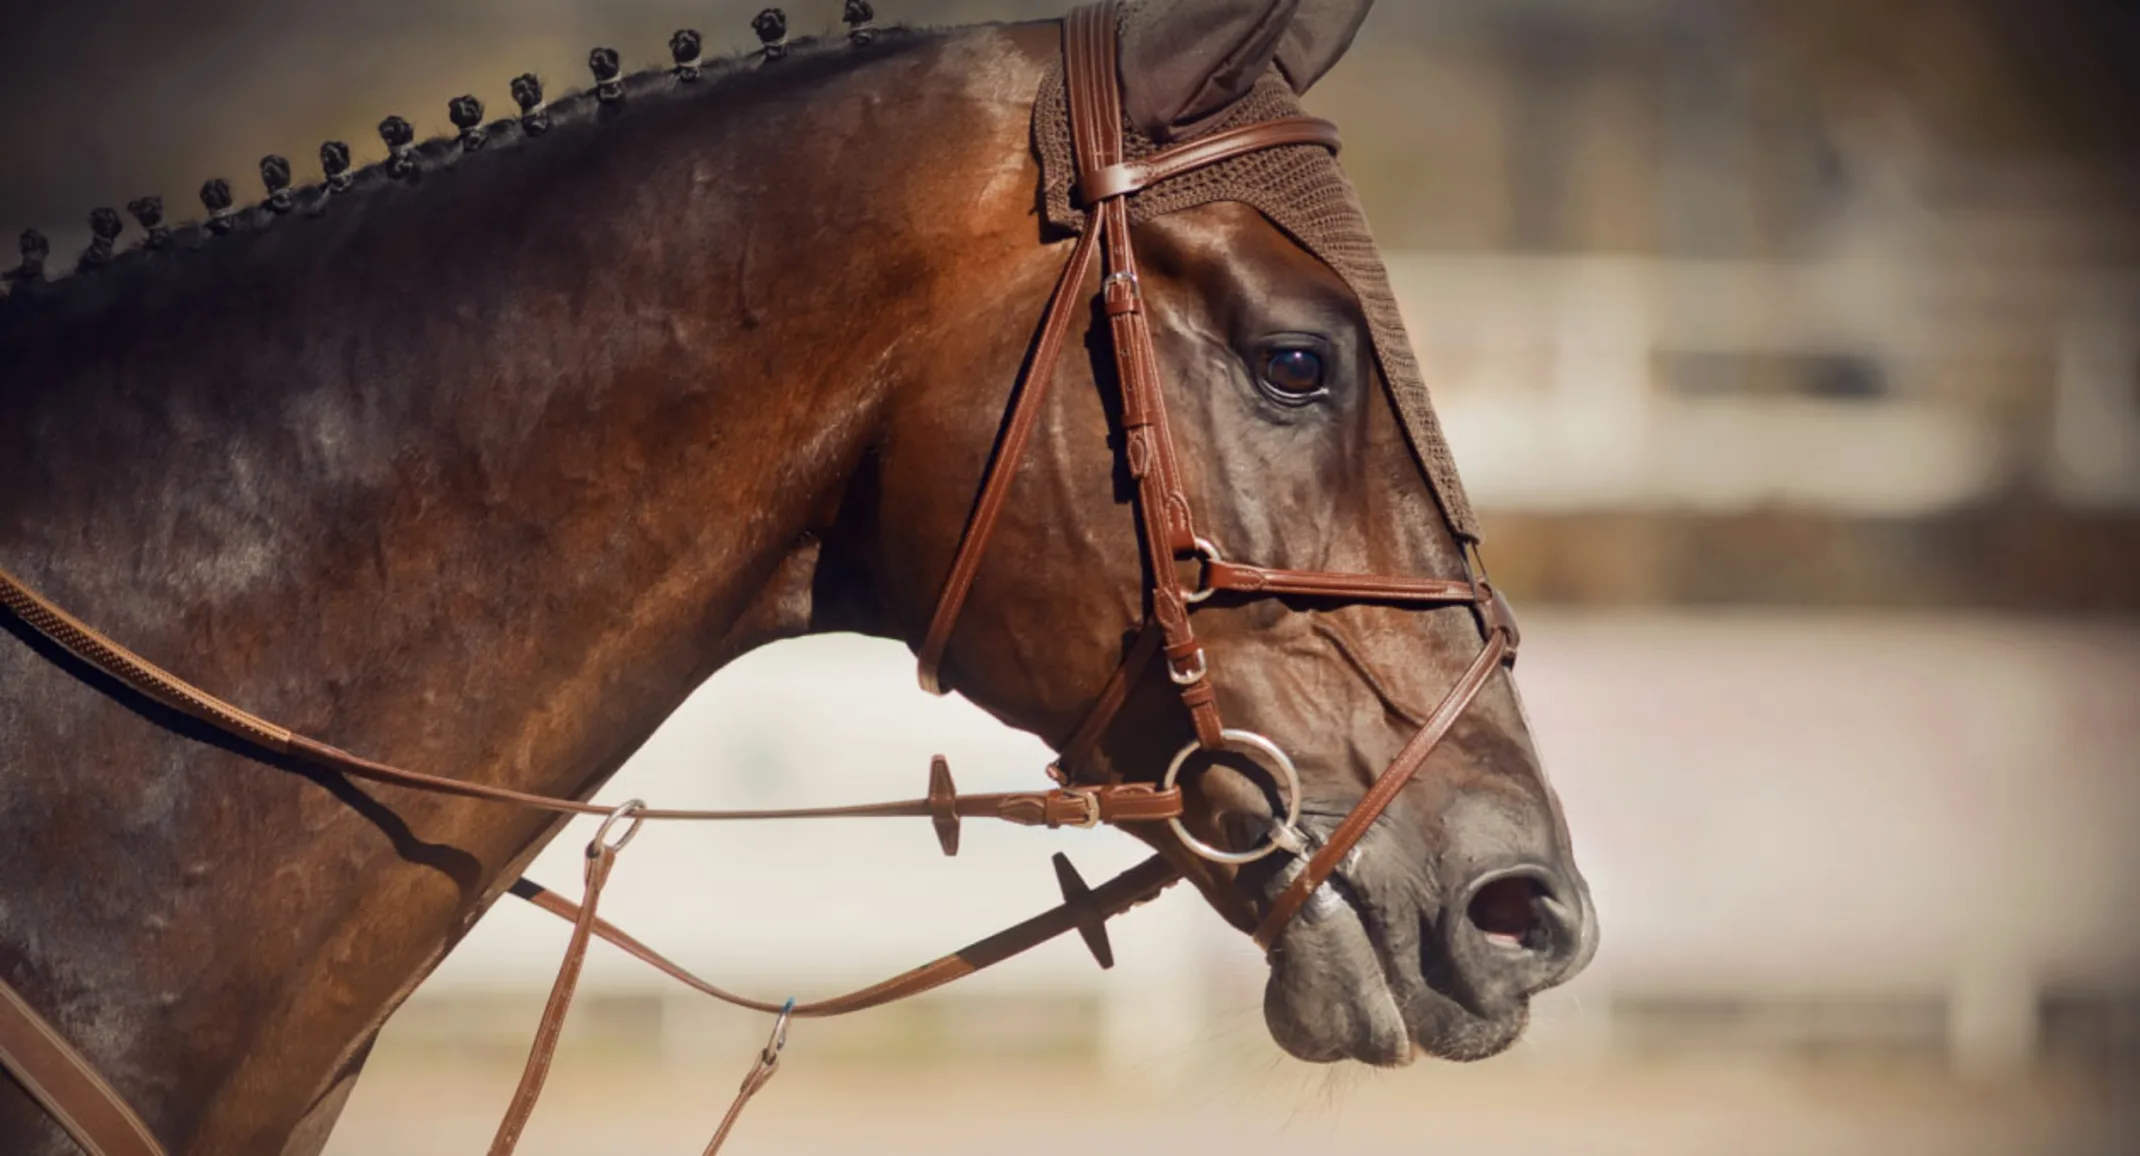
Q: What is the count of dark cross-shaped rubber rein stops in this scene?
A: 2